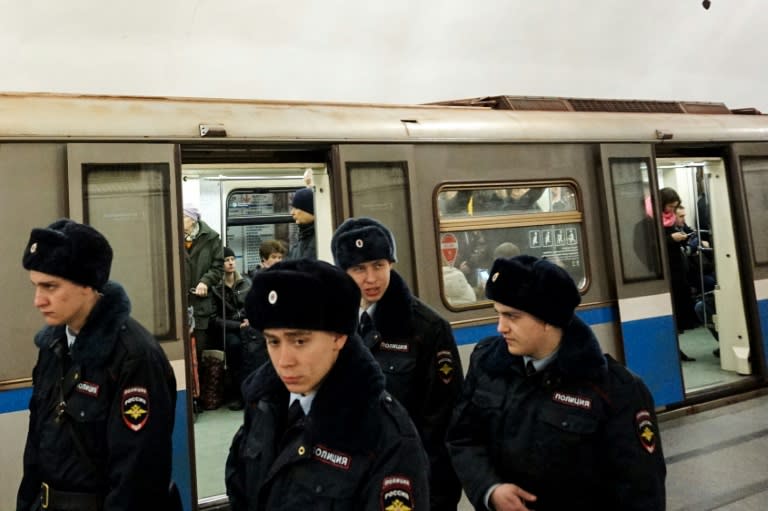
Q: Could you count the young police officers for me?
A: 4